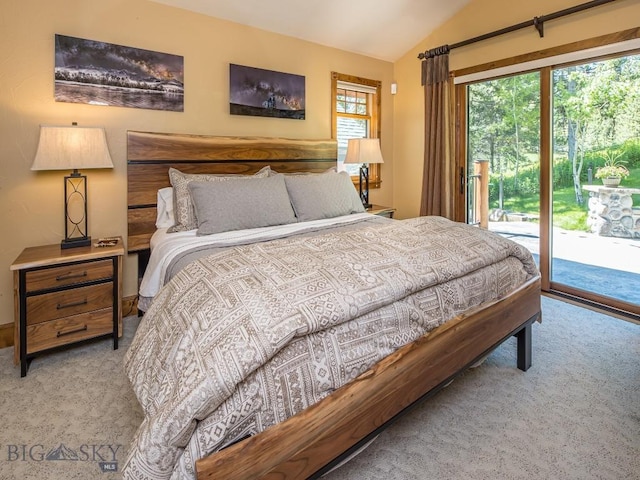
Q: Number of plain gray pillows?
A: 2